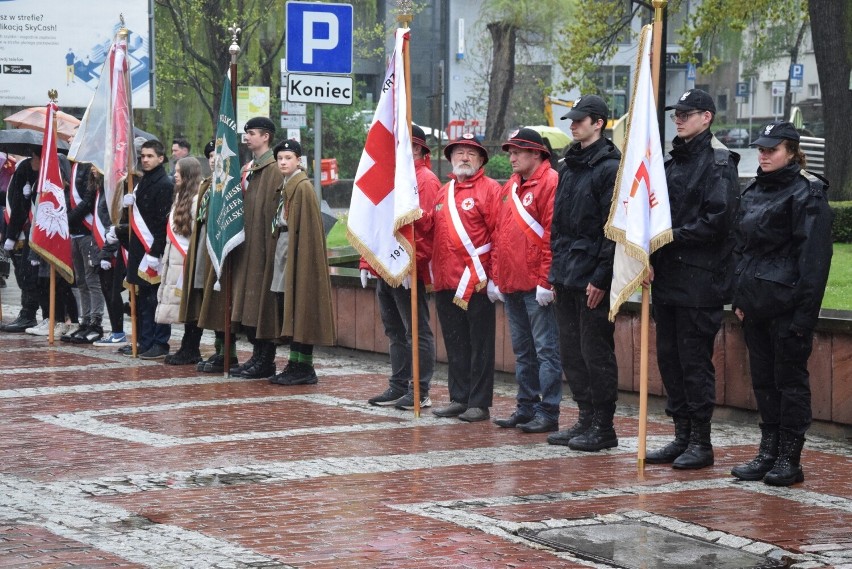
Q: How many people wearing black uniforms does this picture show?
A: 3